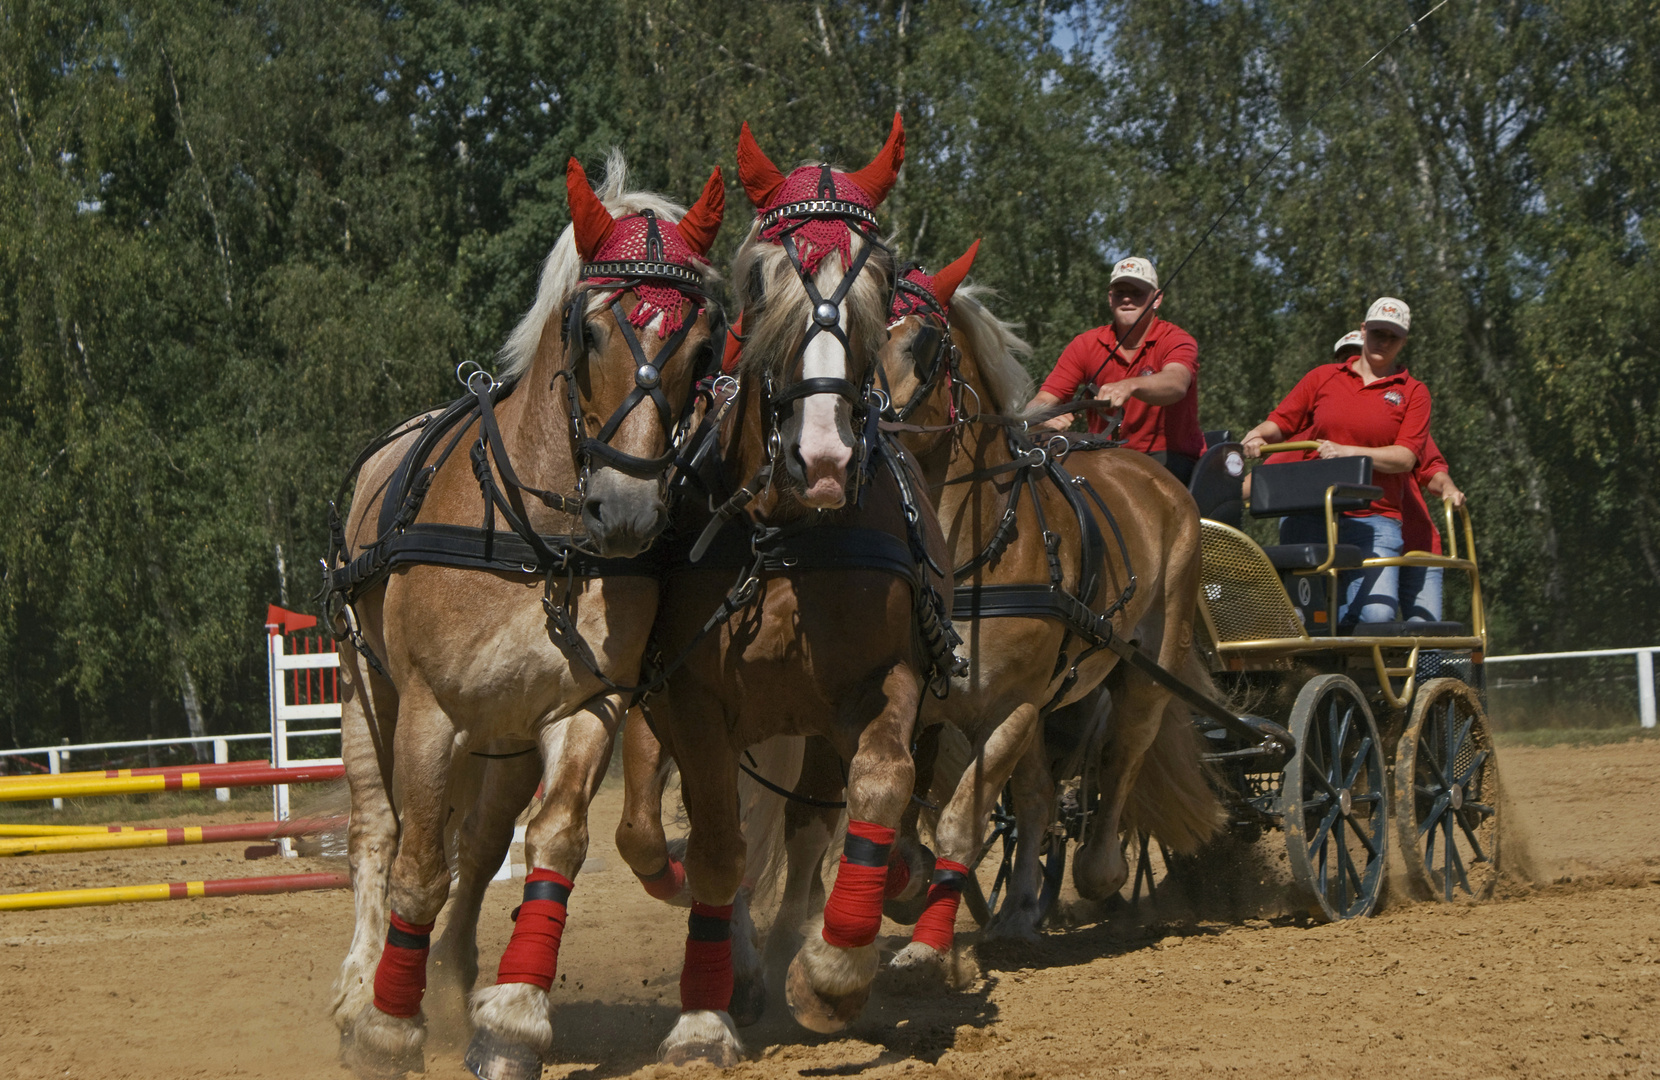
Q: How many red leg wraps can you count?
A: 7